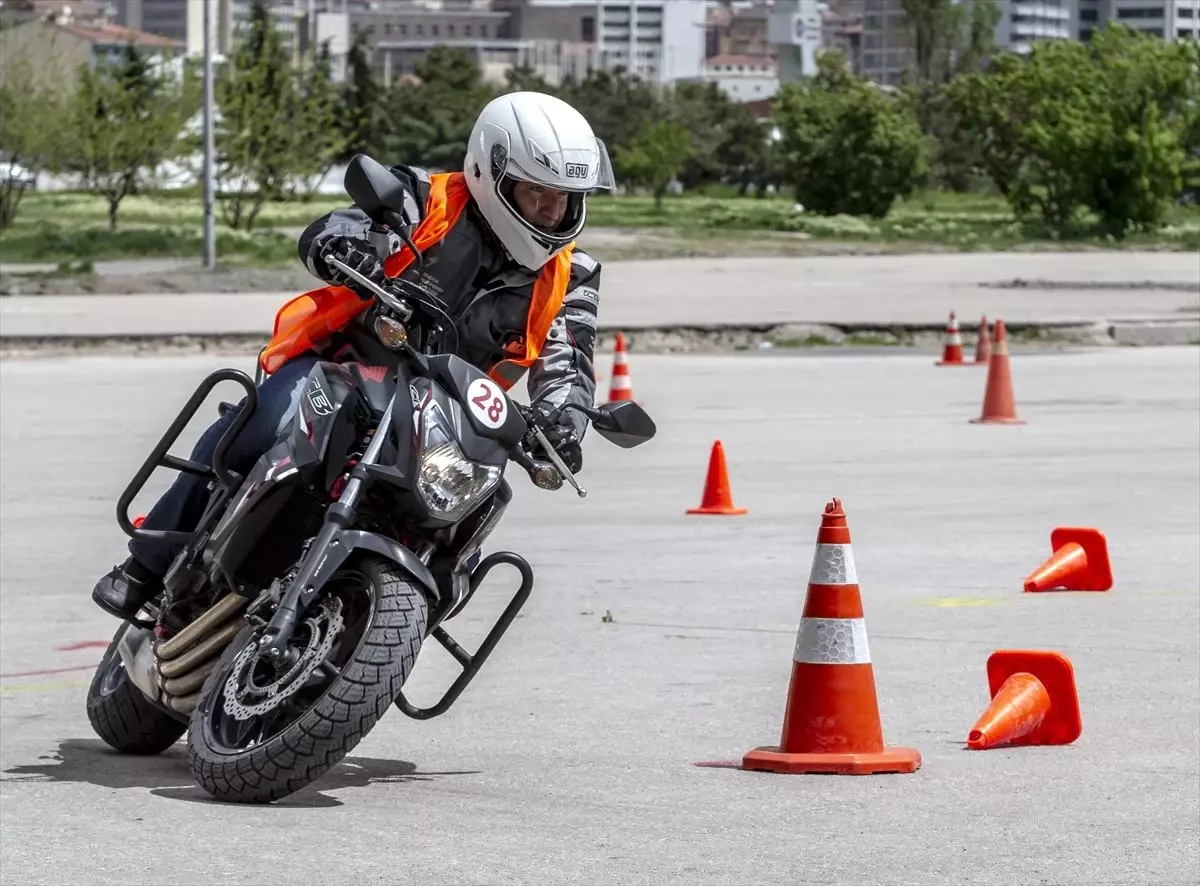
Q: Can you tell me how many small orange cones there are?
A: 3